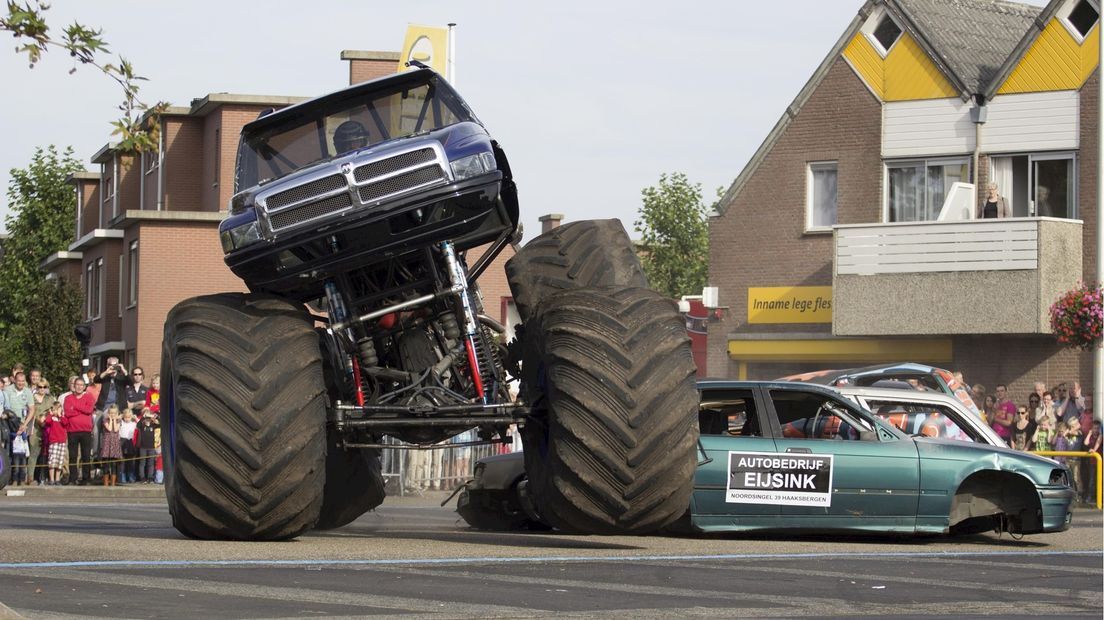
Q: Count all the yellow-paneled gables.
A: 2